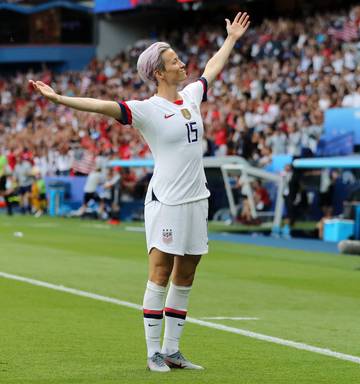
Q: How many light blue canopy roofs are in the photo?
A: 2